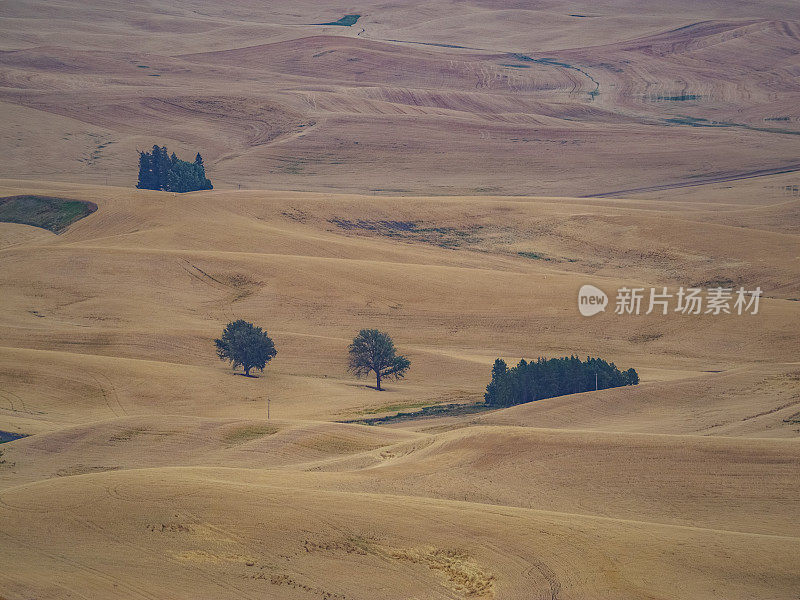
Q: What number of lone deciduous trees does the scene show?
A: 2